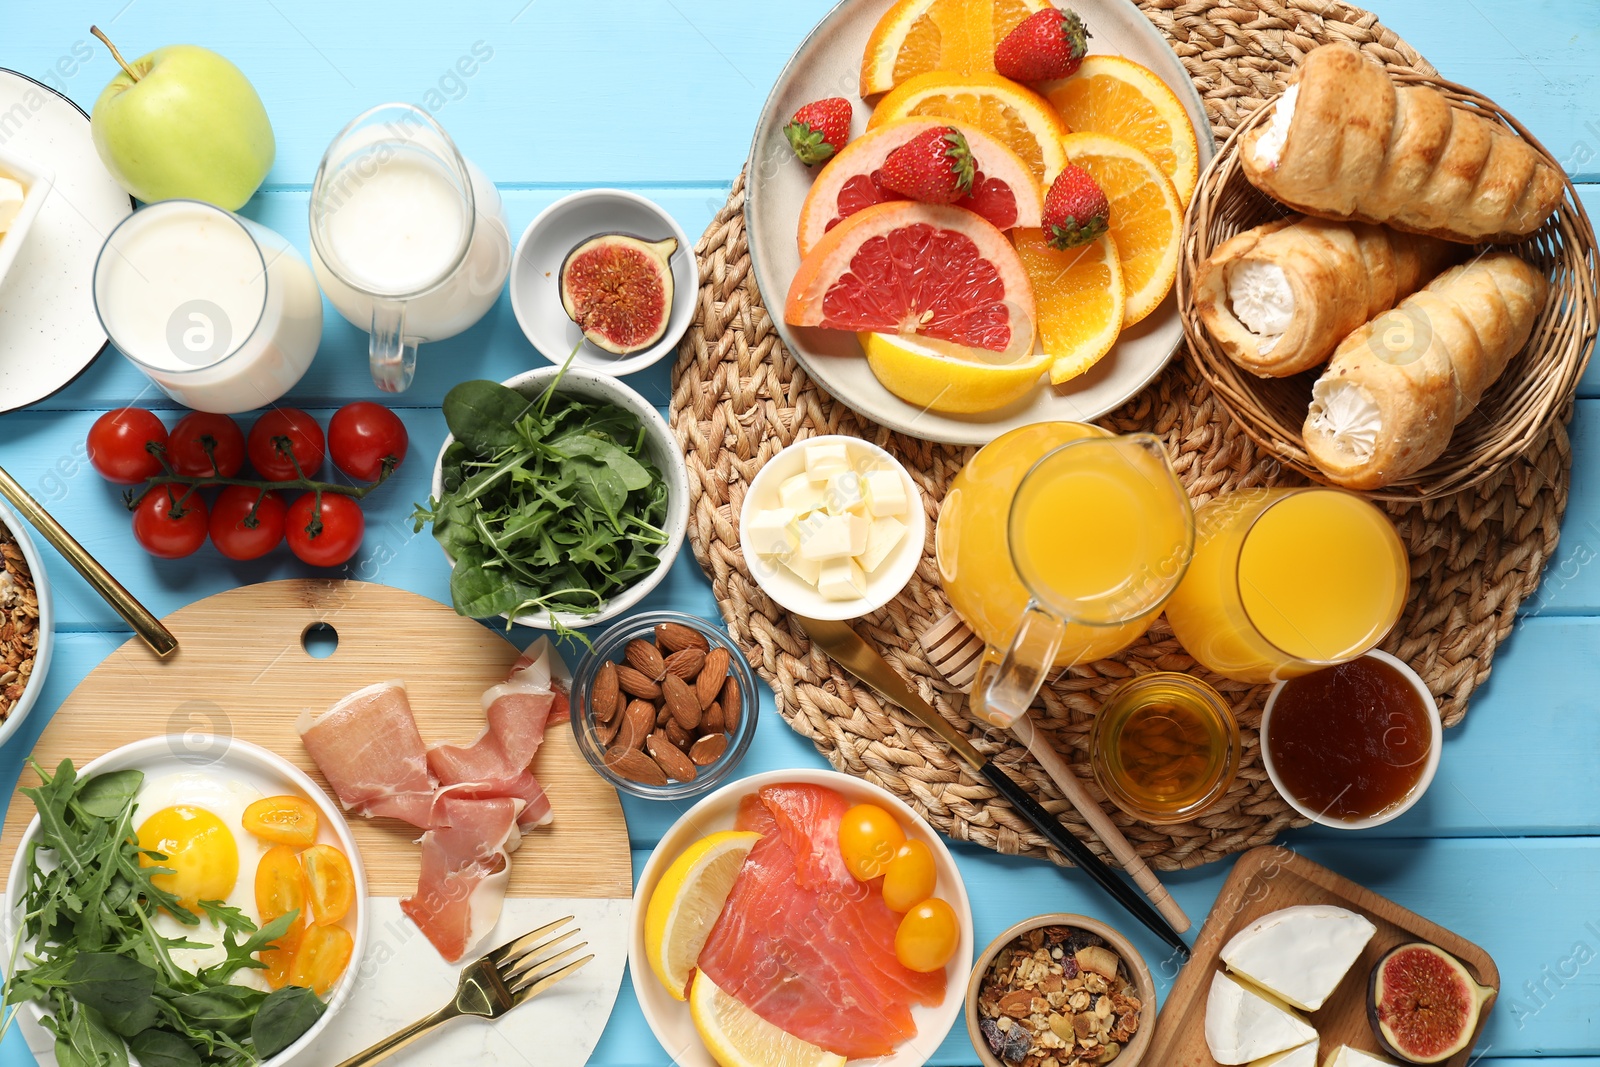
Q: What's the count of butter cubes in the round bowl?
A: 9